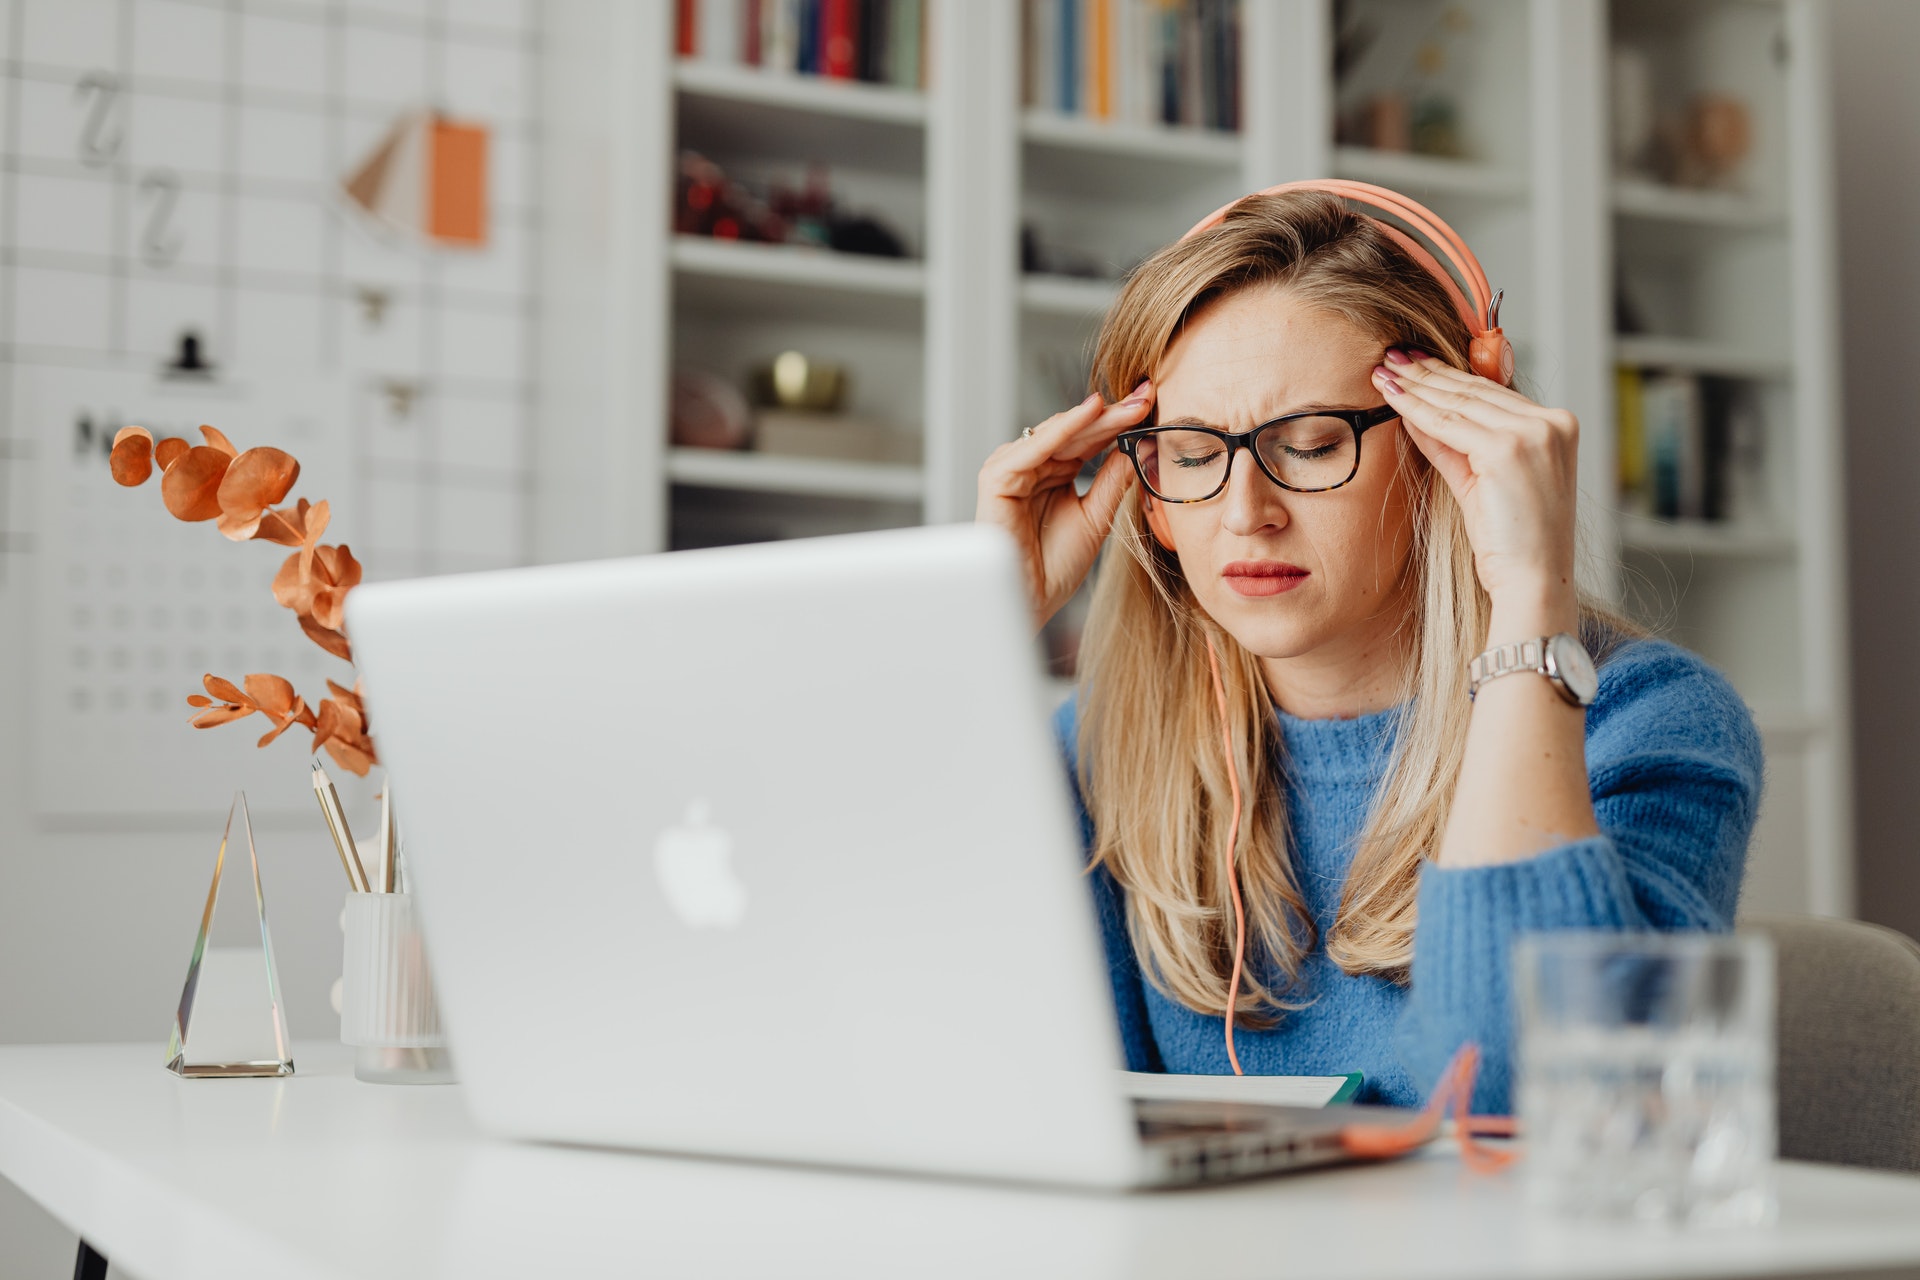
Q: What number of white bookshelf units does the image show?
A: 4